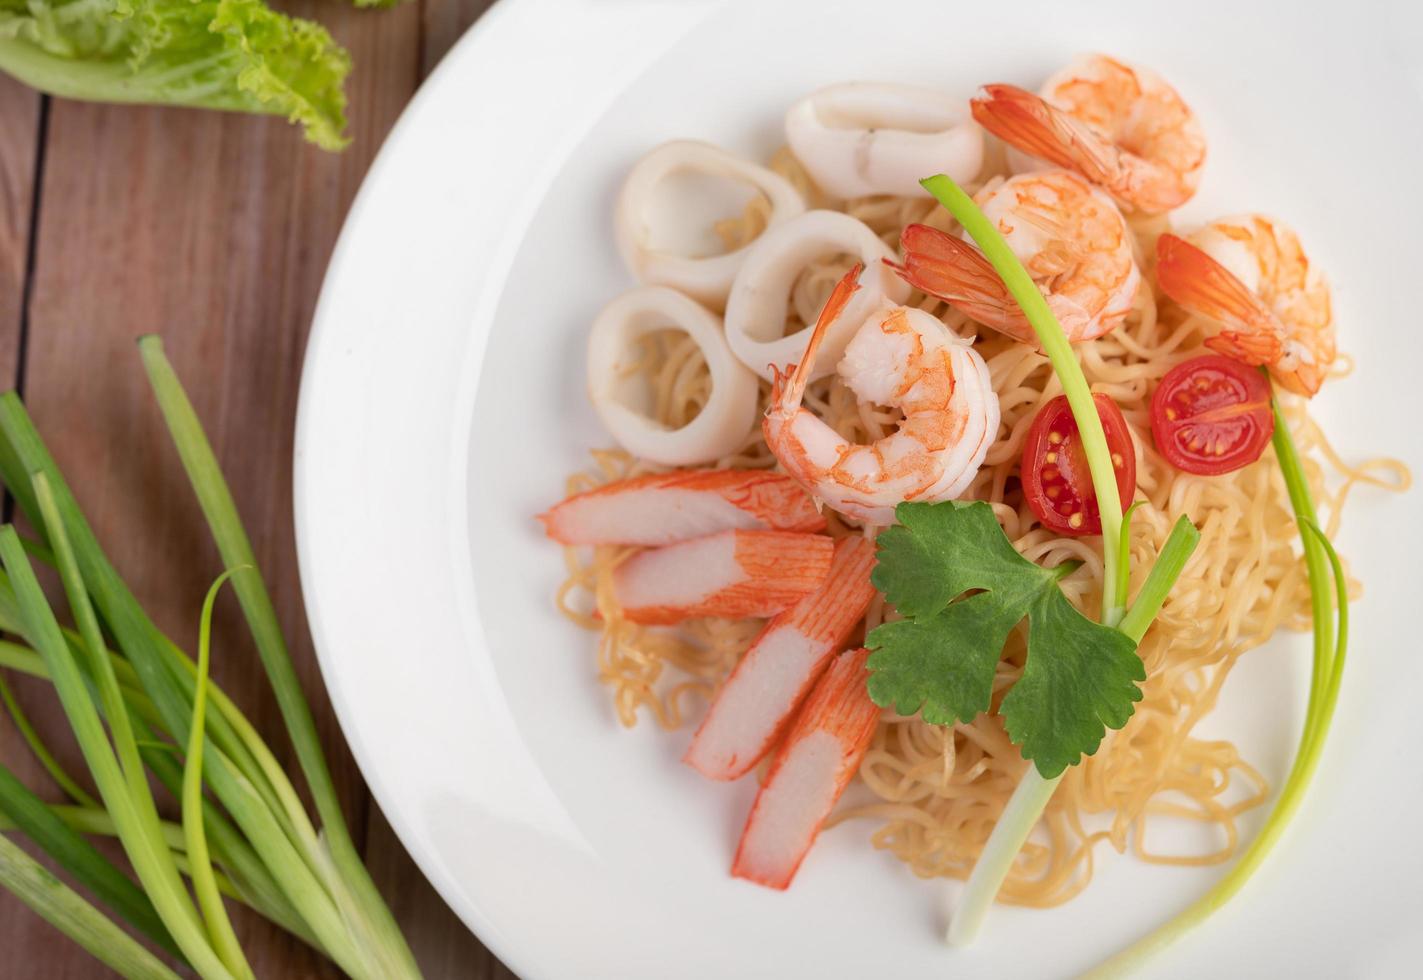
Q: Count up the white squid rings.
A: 4